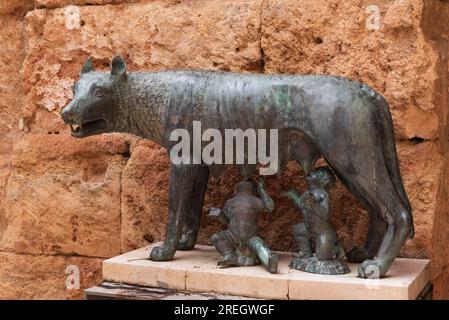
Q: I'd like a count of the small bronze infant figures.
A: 2